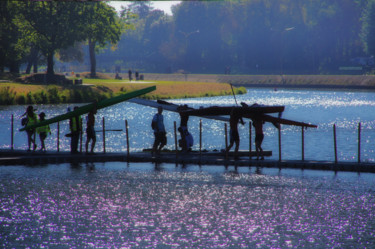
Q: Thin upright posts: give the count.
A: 14